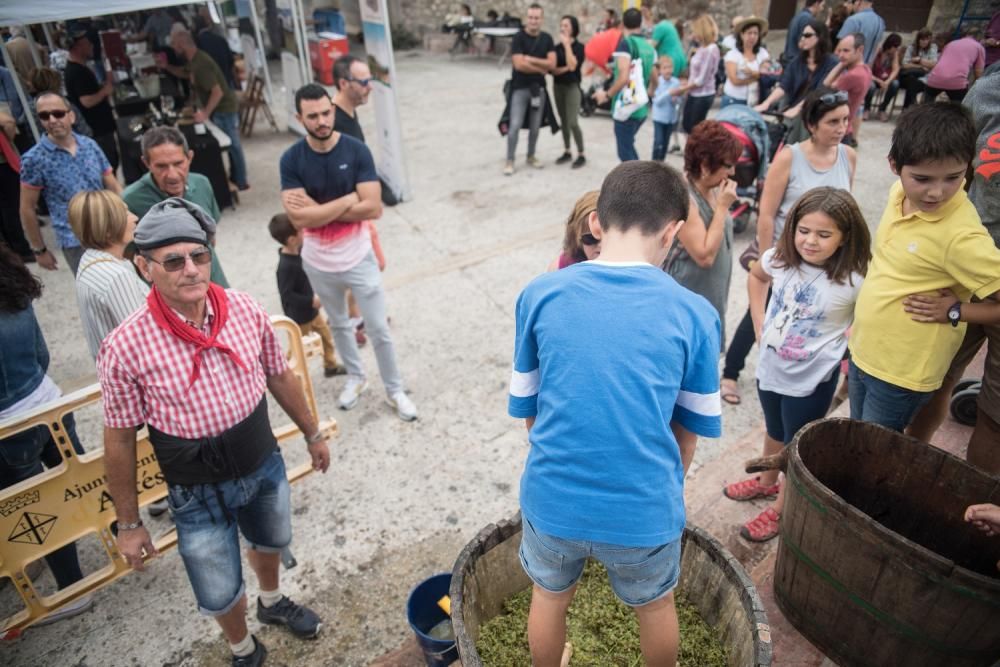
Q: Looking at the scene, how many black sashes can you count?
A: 1